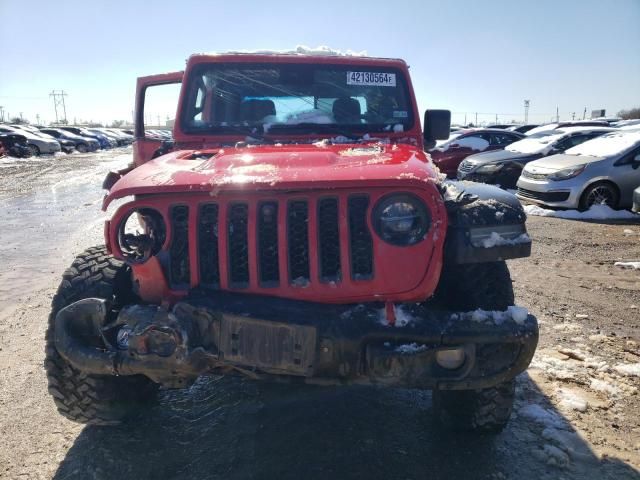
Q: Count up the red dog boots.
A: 0